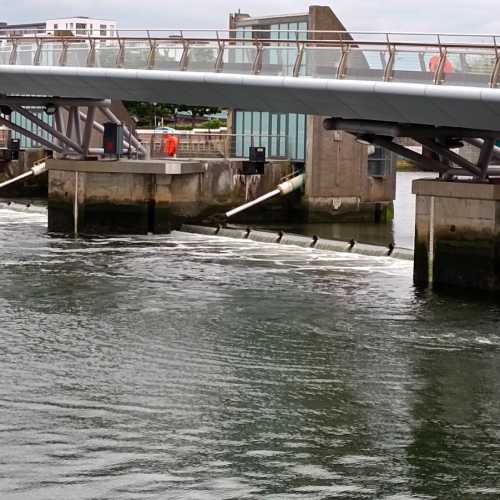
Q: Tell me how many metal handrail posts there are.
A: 14